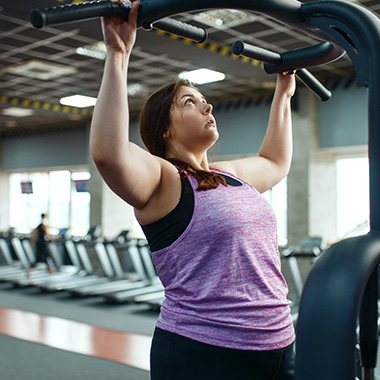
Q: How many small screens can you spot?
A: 2